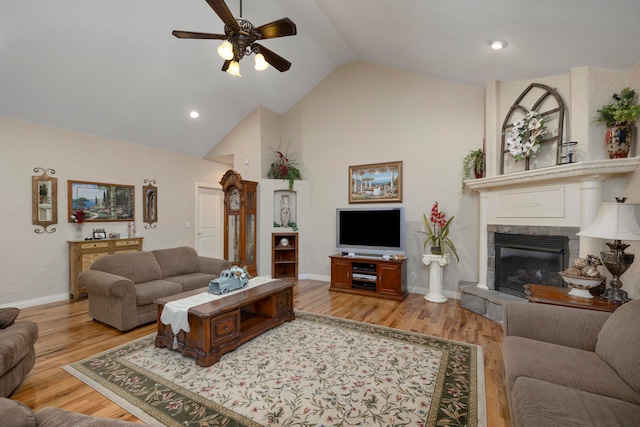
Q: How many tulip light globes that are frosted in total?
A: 3